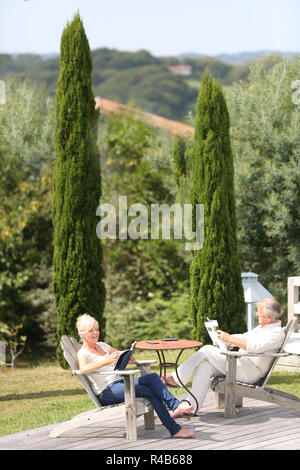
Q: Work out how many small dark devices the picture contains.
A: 2